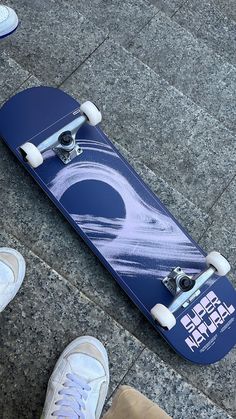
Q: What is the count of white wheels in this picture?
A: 4